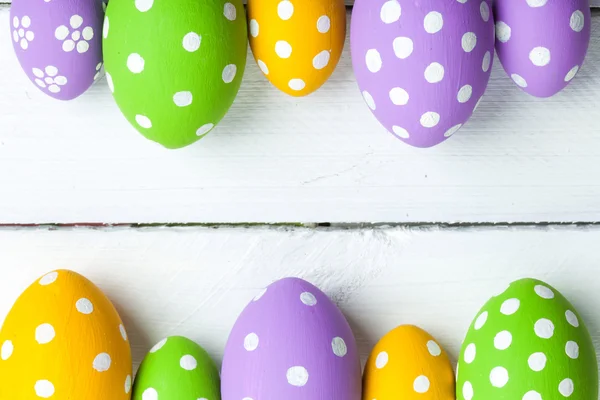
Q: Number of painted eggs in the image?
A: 10